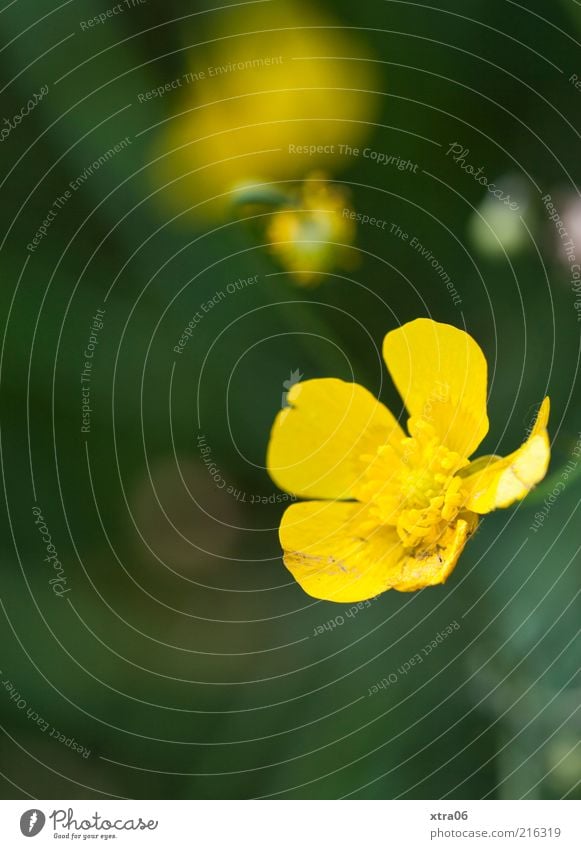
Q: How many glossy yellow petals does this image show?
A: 5